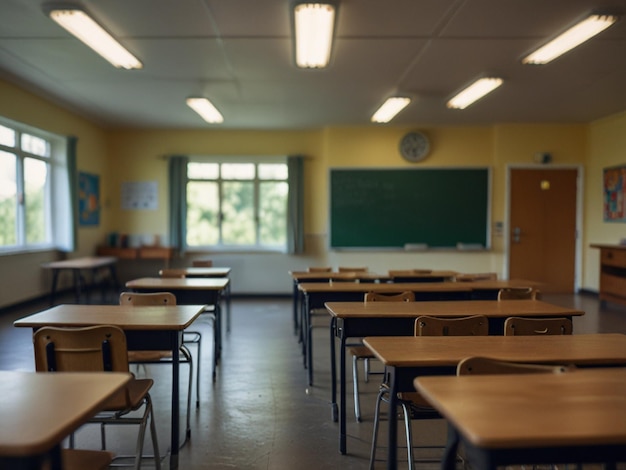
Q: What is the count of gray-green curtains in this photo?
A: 3